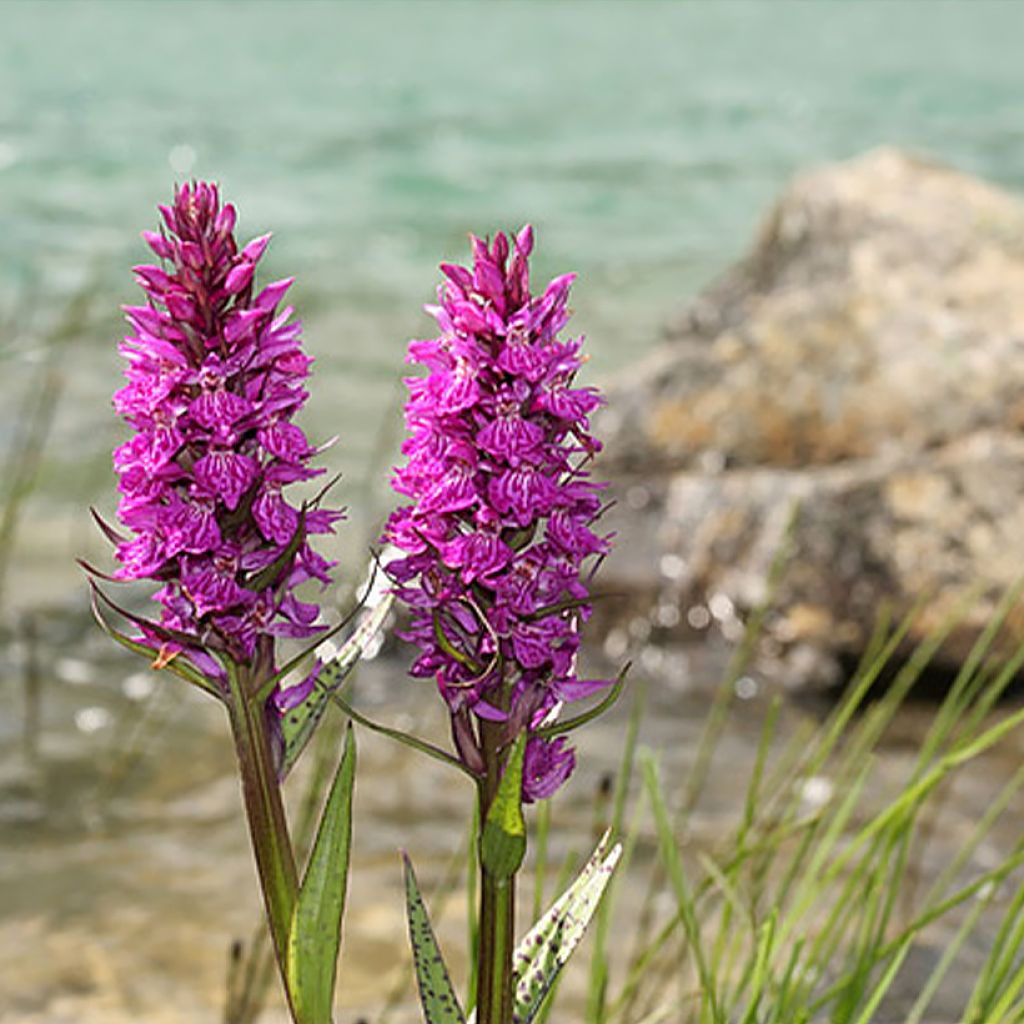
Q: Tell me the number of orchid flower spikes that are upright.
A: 2